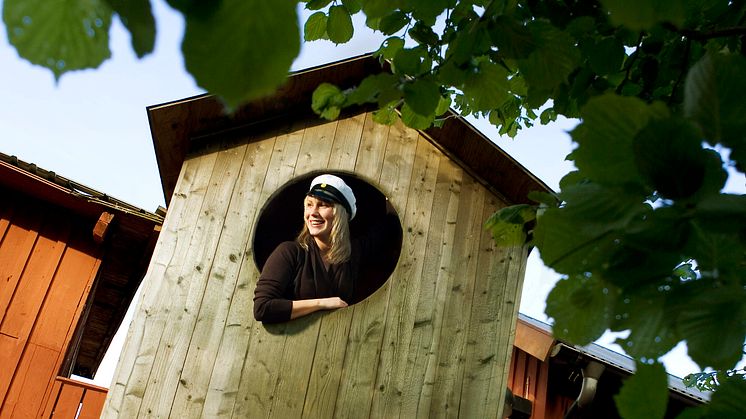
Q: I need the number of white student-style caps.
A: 1